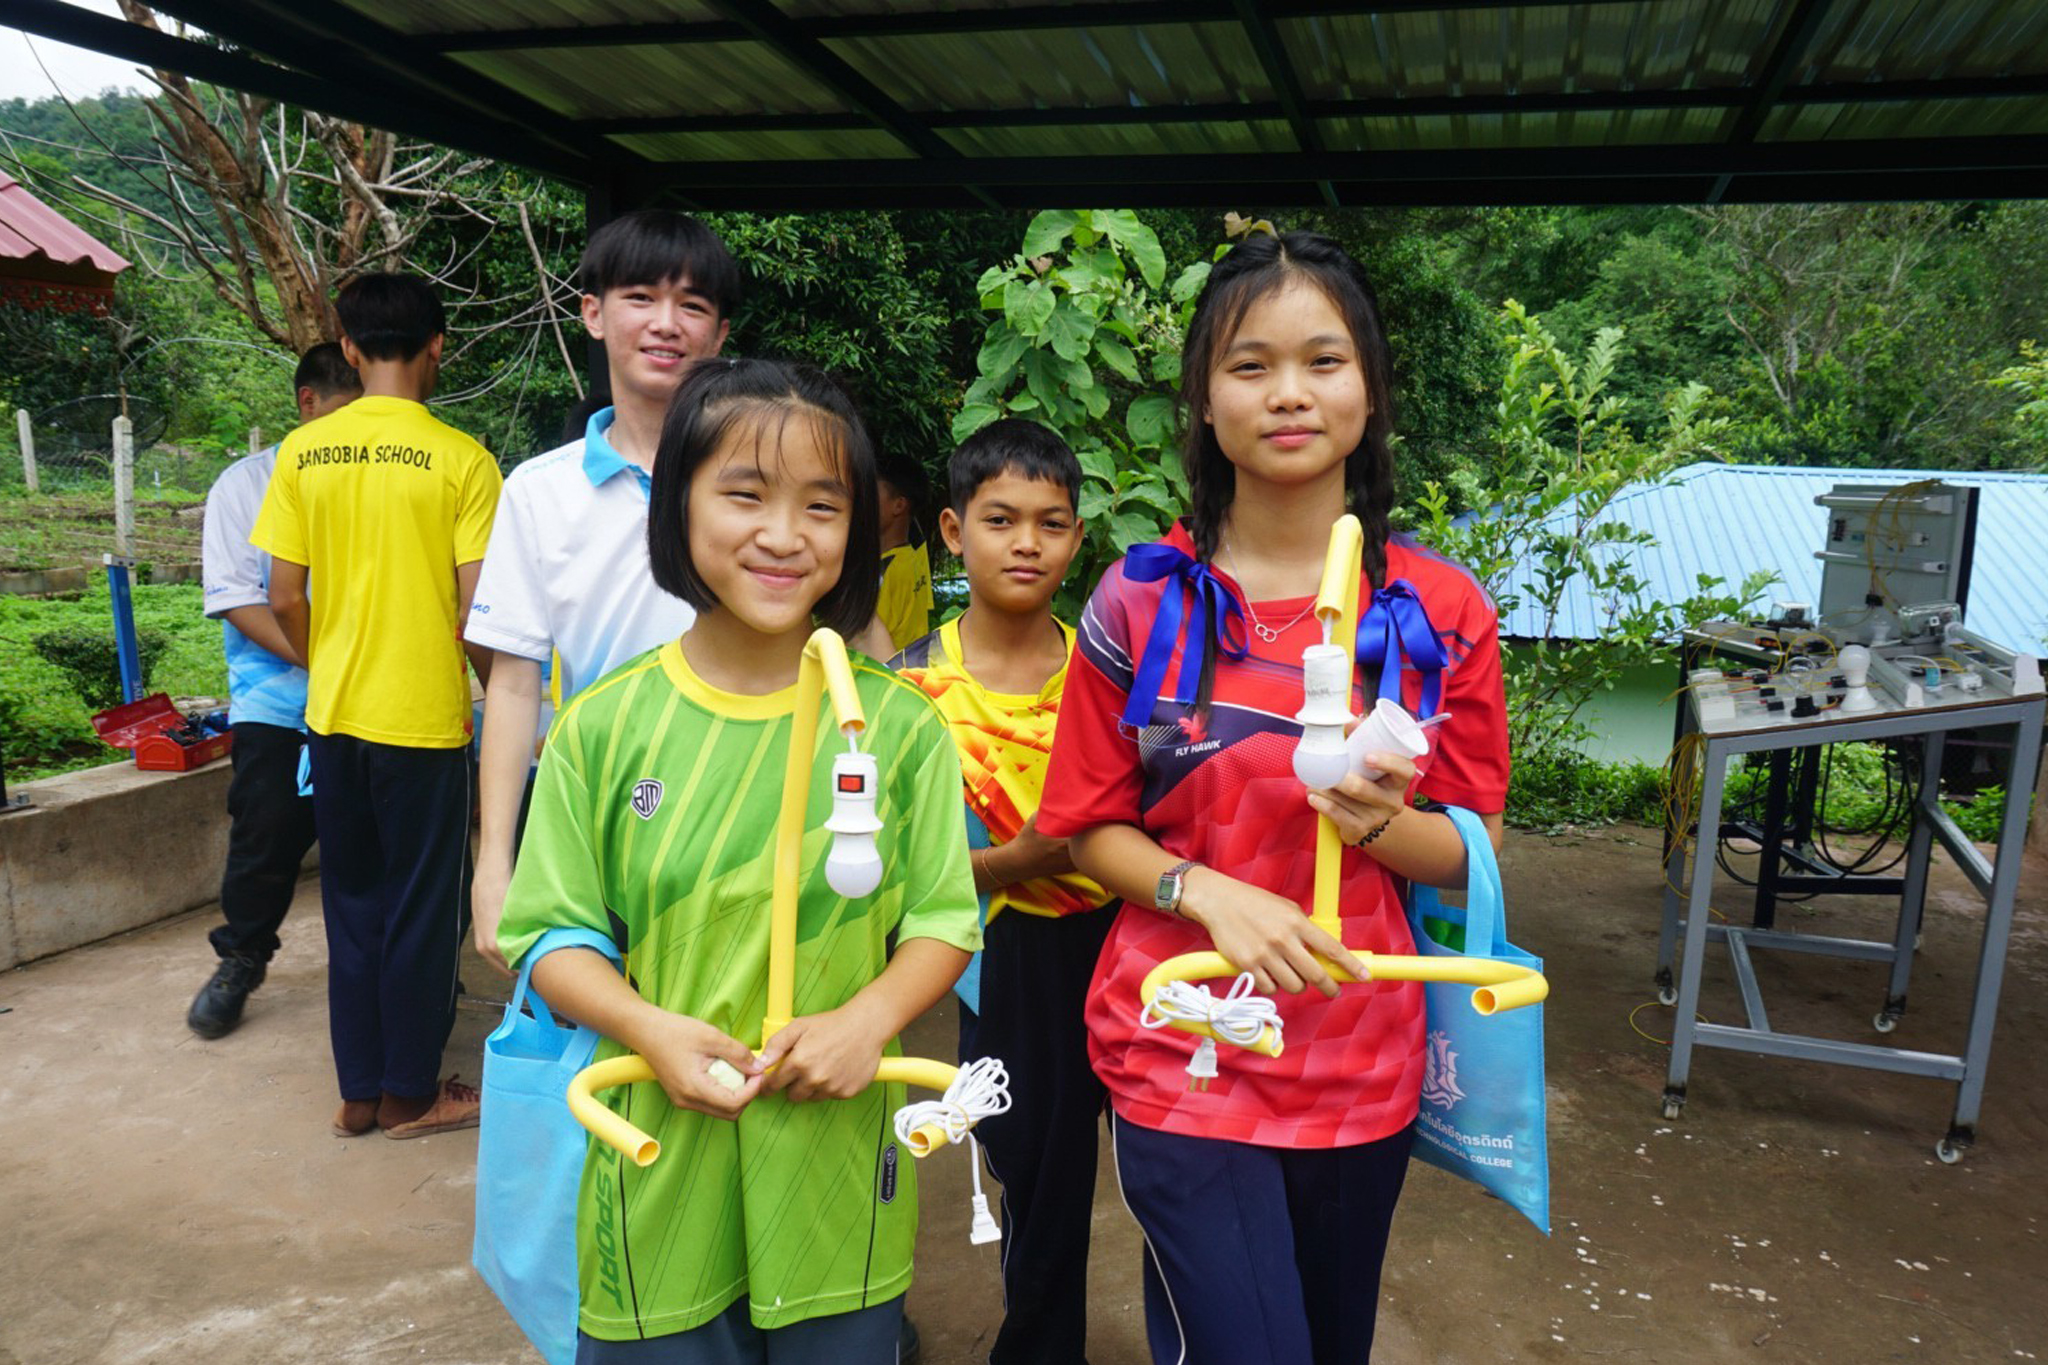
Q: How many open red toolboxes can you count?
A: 1